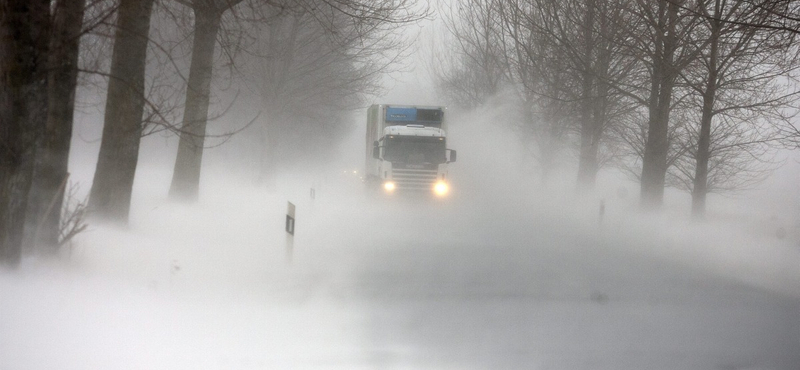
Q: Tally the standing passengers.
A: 0